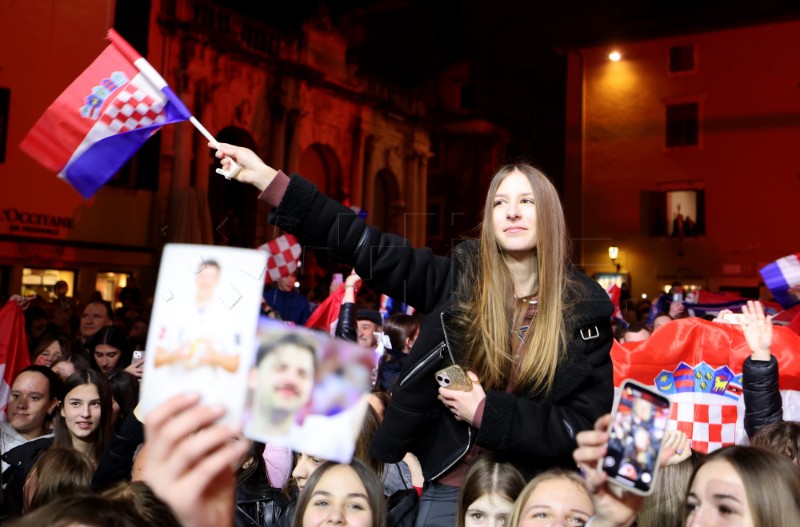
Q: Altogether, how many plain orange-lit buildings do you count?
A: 1